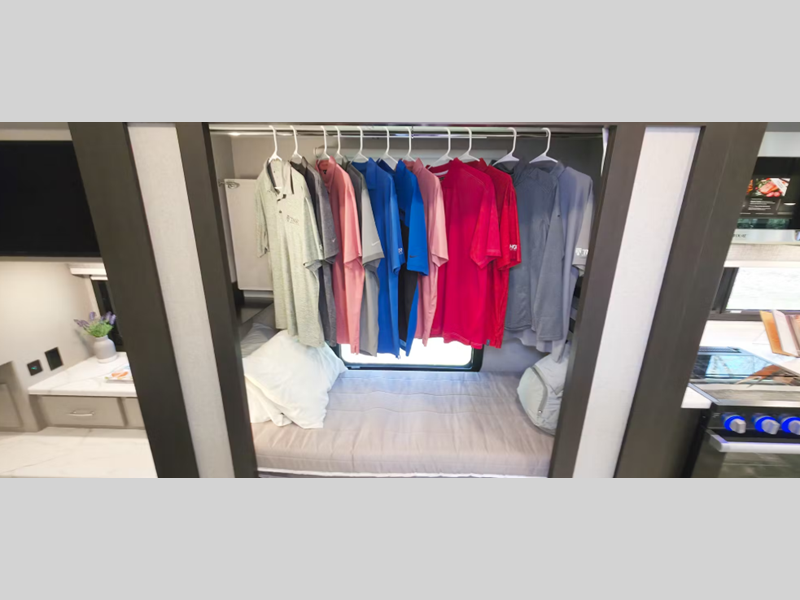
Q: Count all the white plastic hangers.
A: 11